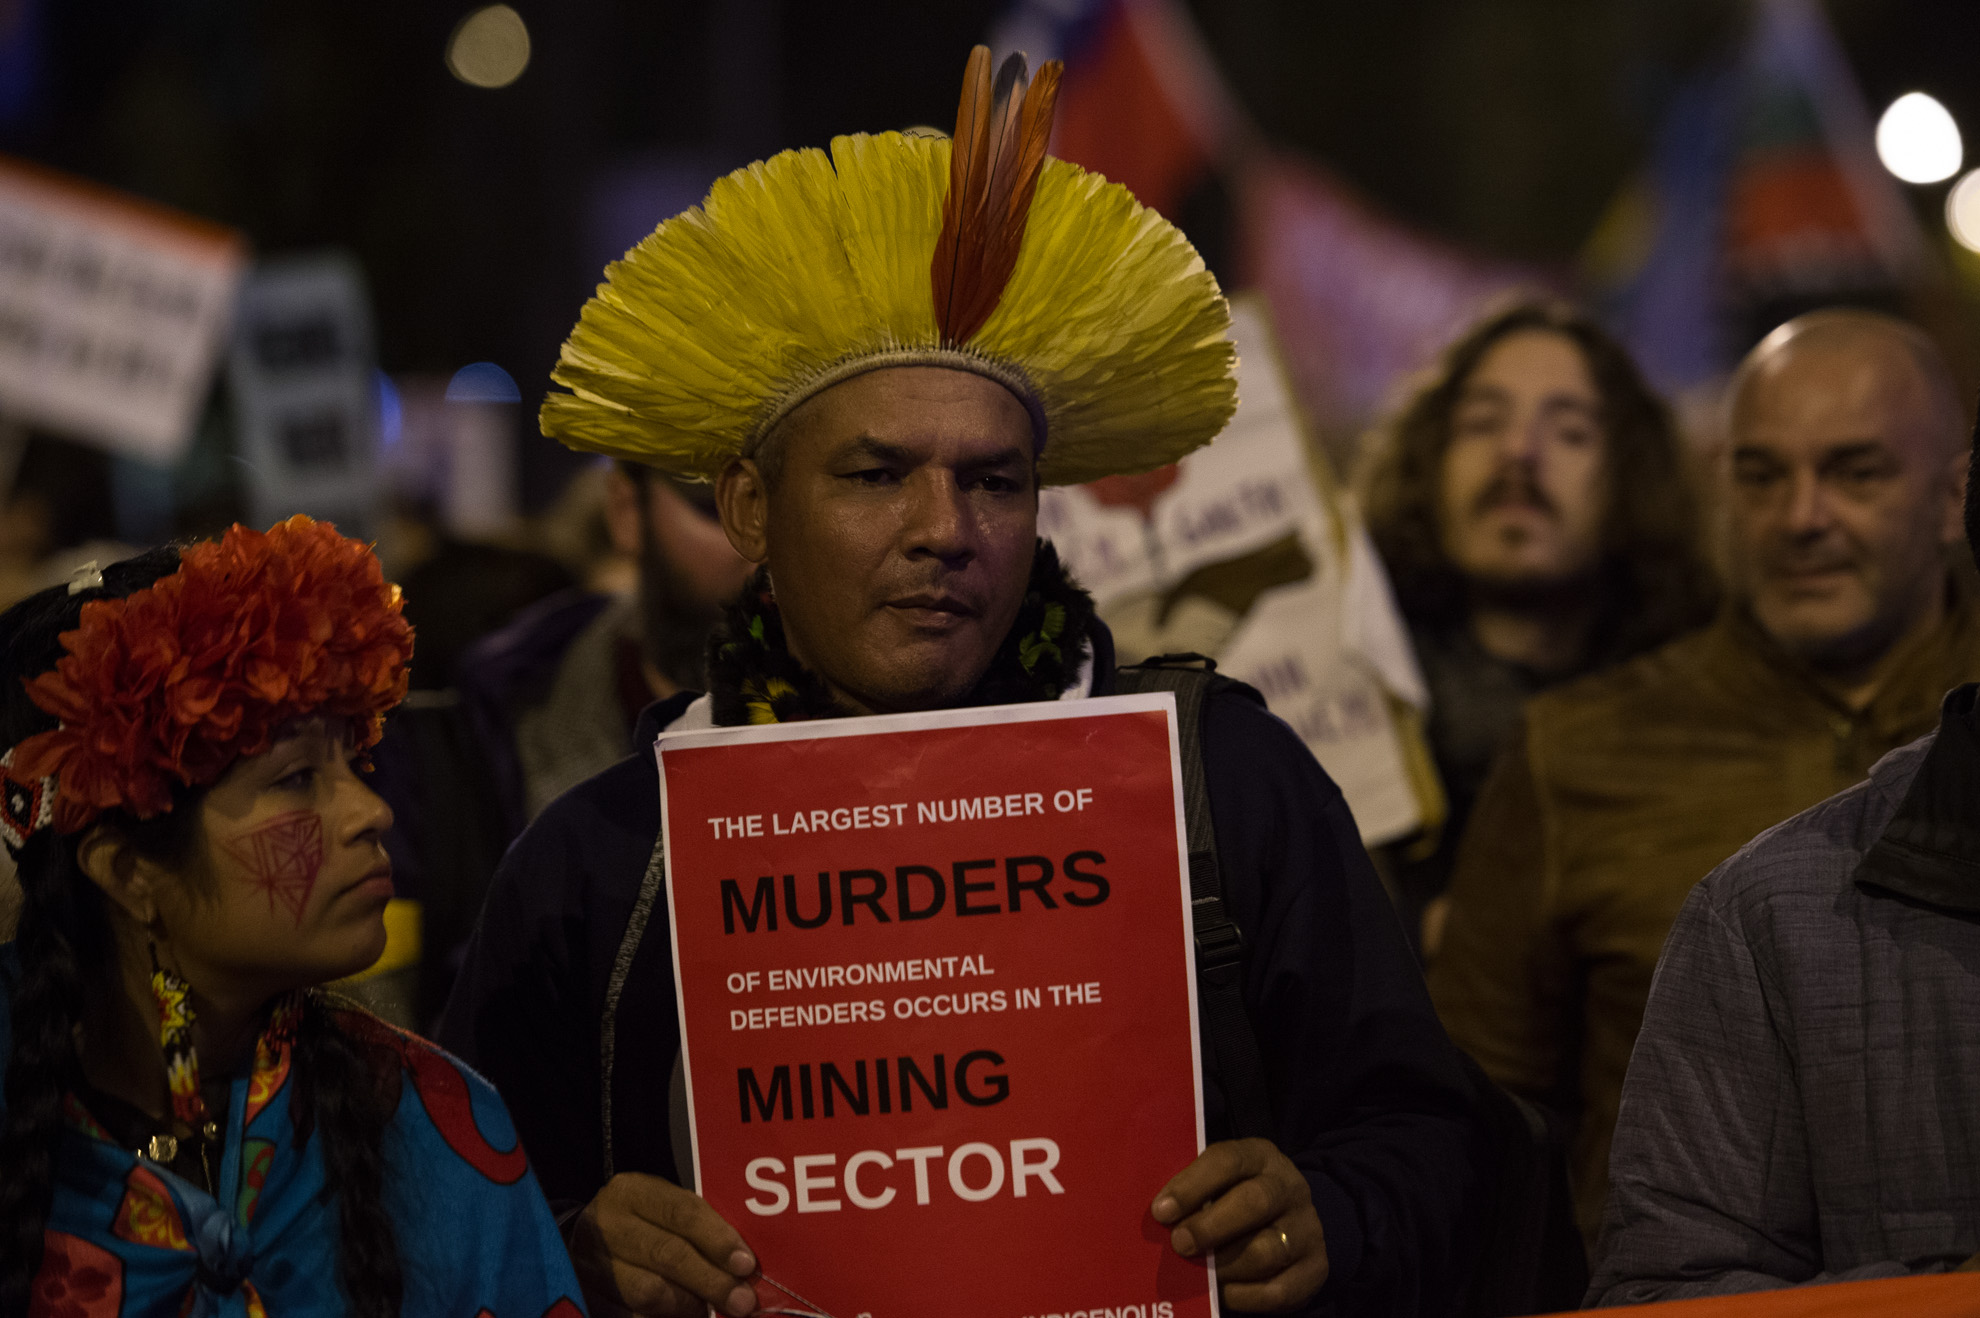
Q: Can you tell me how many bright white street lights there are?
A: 2